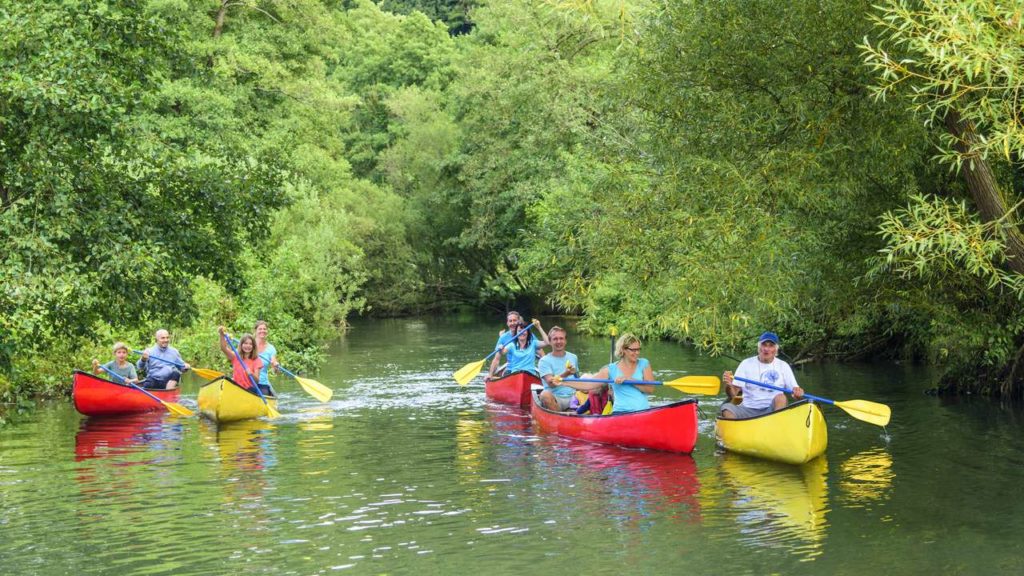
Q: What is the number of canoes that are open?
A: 5